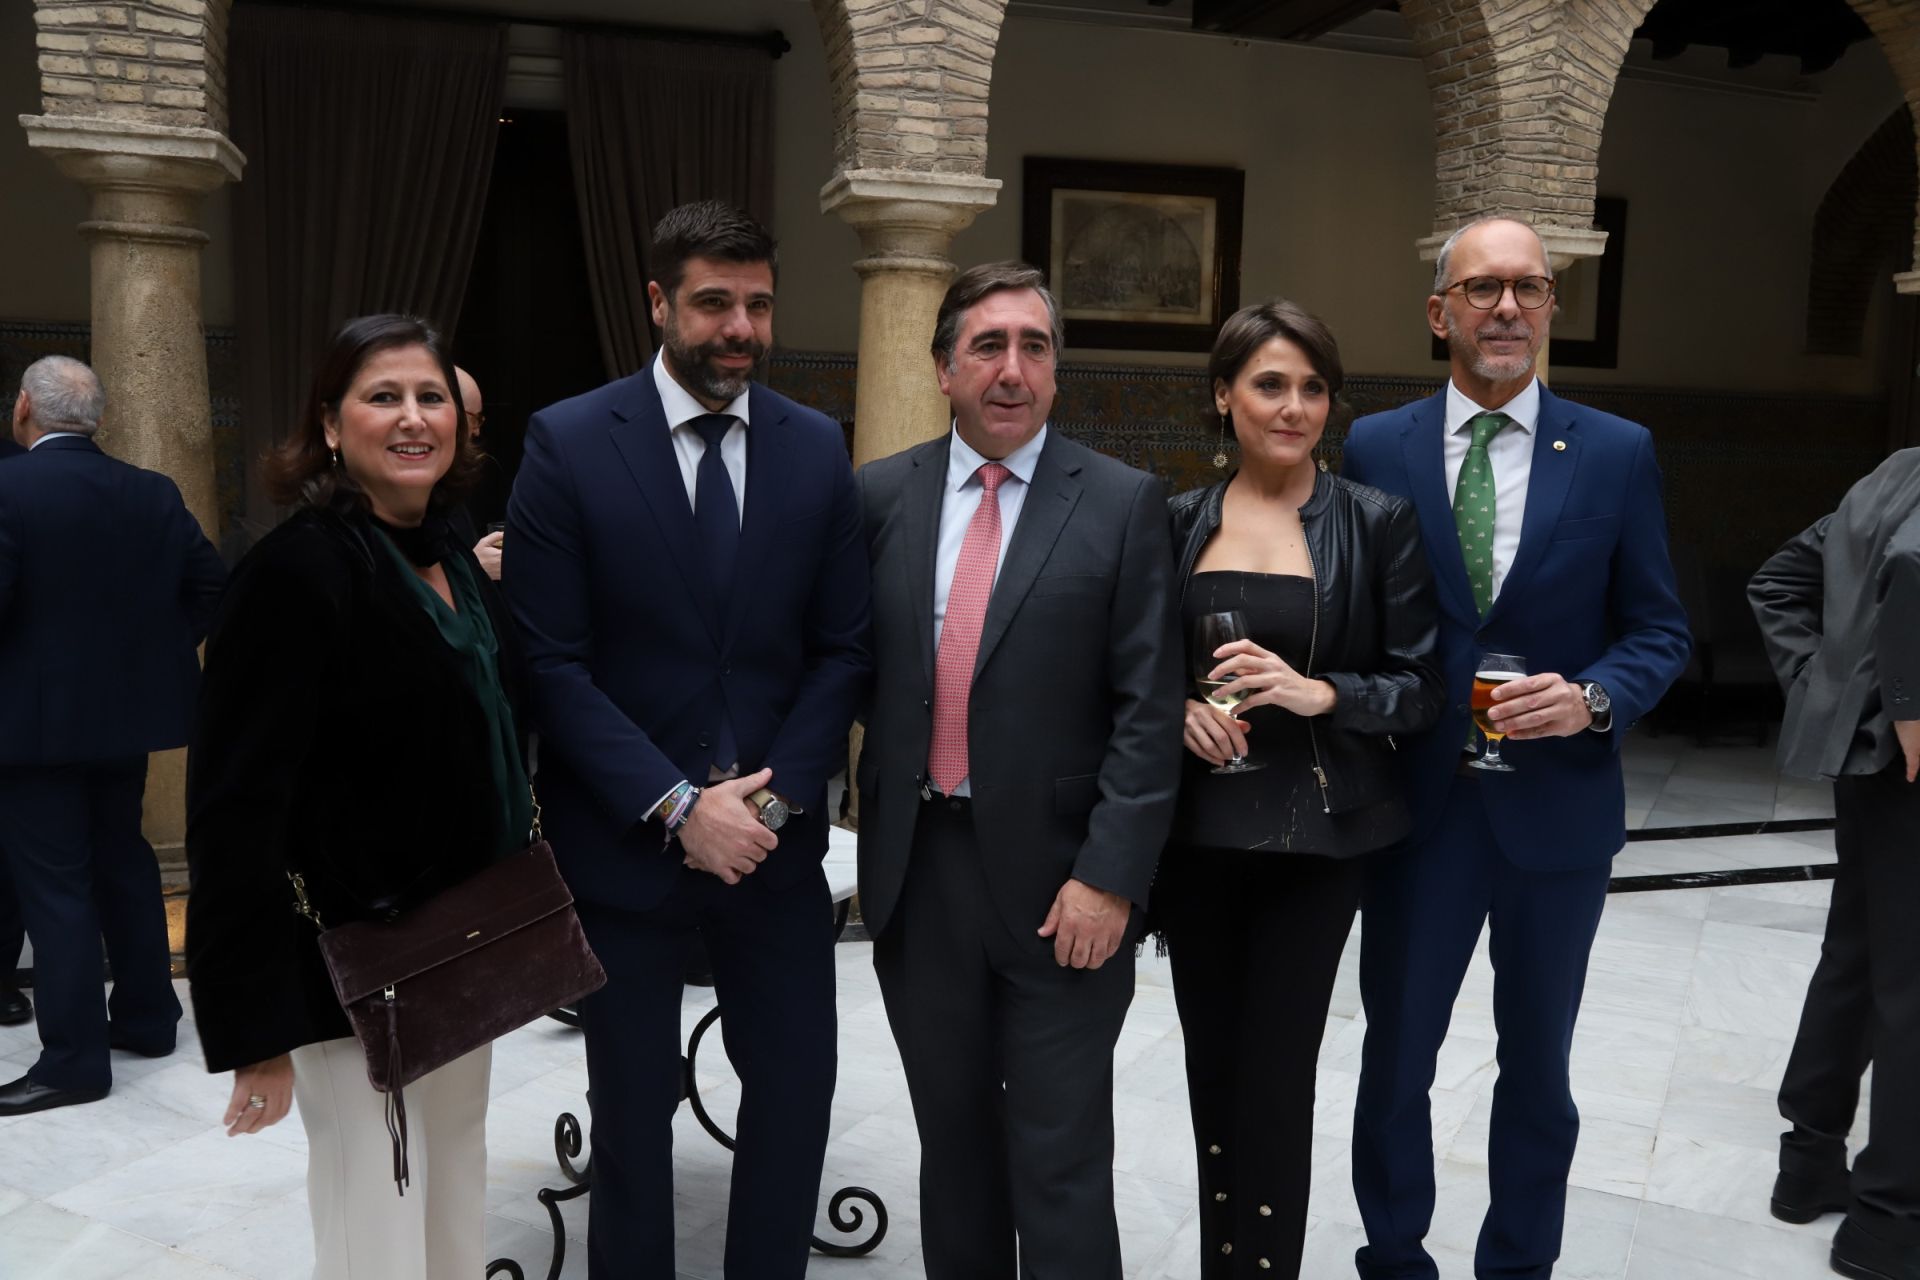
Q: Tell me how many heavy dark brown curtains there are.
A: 2